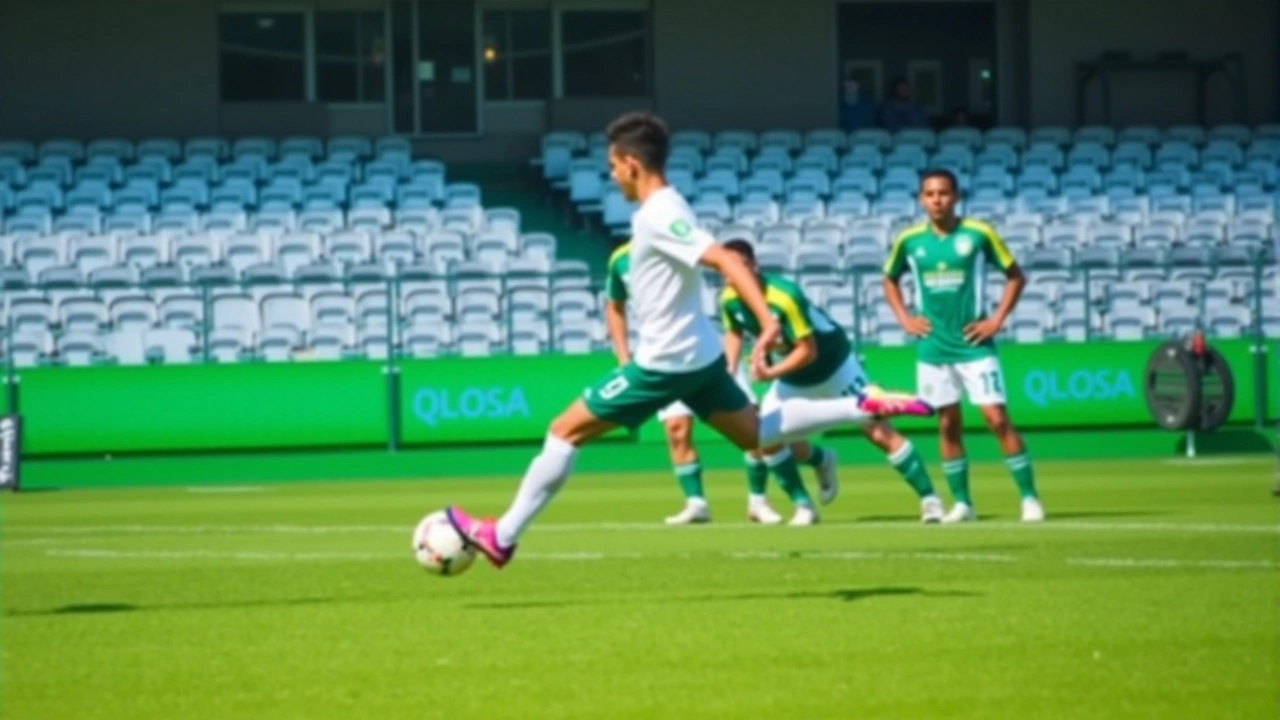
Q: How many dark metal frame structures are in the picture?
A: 1